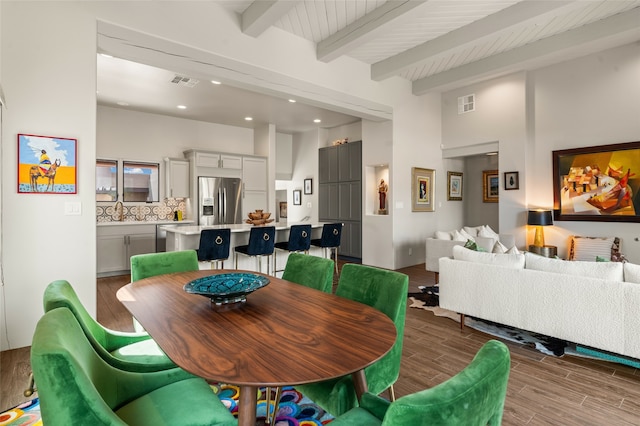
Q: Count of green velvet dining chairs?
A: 6